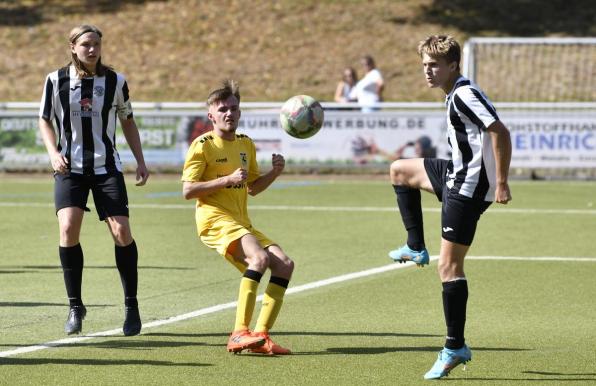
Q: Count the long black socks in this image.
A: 4